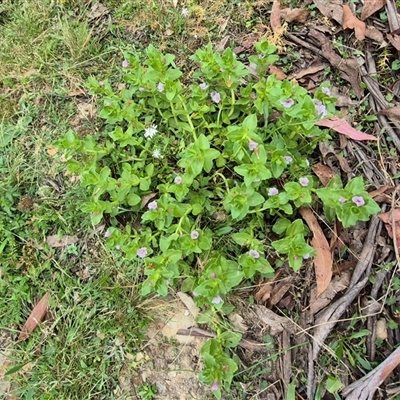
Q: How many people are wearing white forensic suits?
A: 0